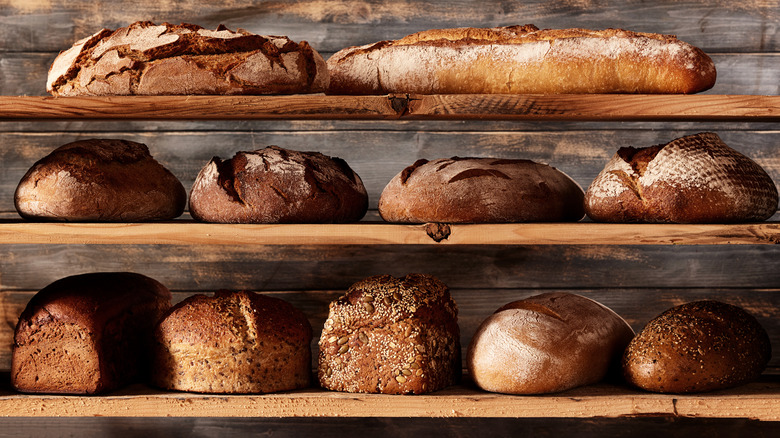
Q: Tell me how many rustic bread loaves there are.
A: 11